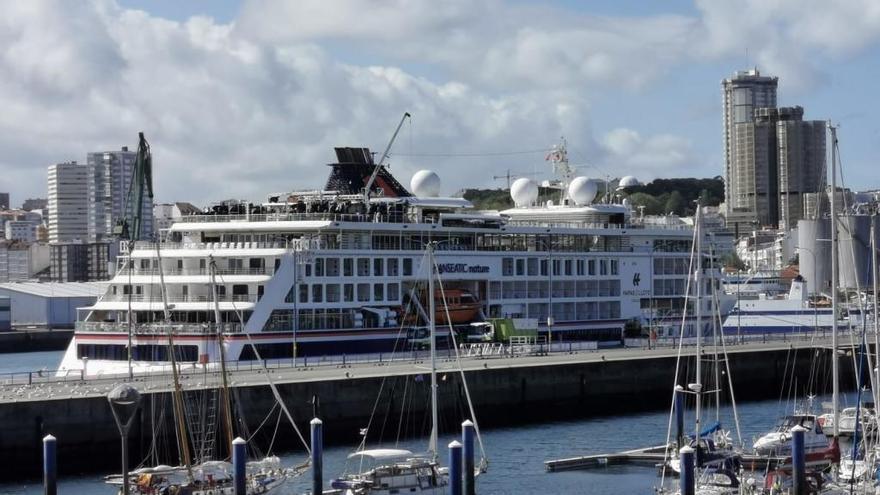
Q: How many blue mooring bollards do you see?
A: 8